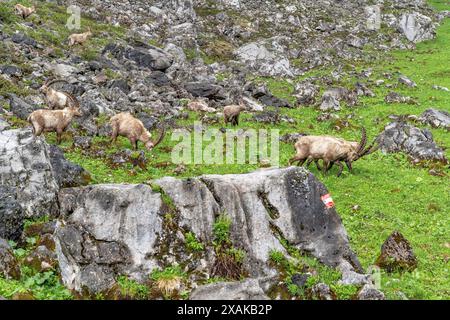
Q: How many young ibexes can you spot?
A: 3